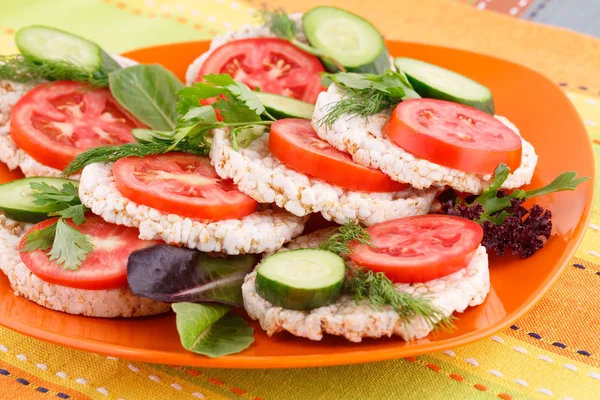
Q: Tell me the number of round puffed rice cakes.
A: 7